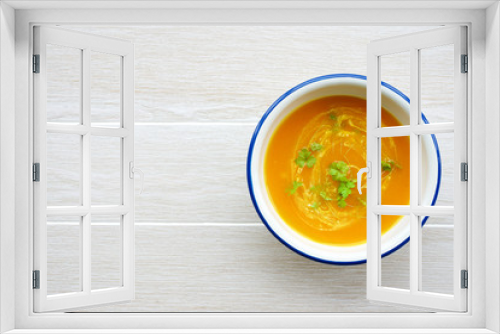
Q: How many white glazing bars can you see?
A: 6